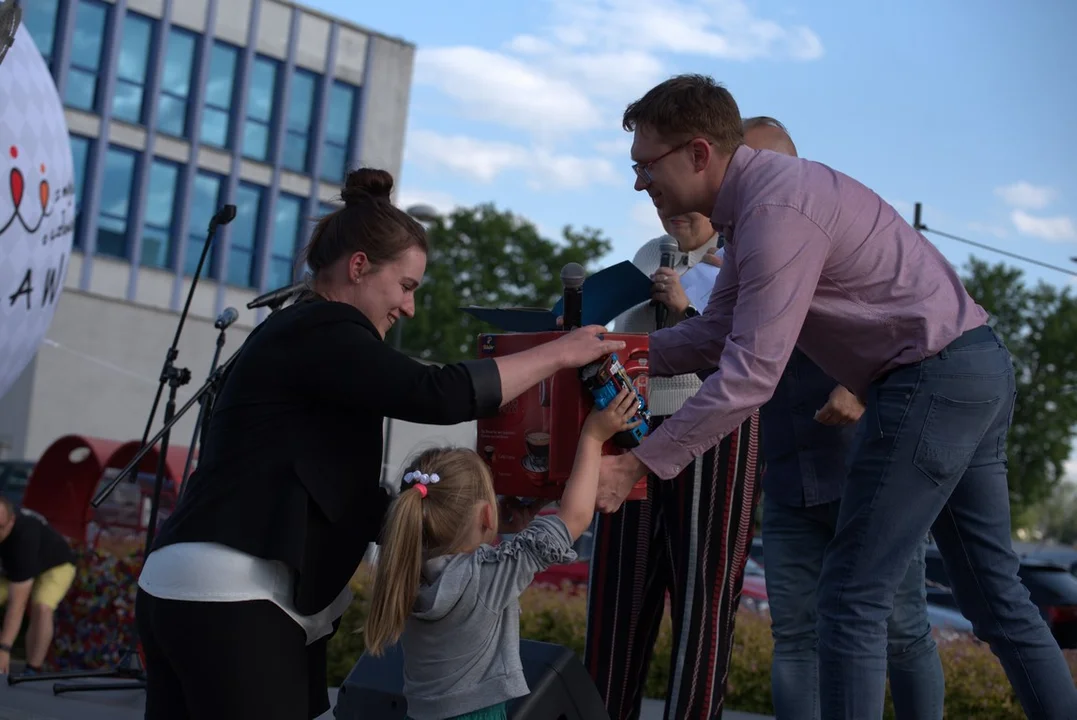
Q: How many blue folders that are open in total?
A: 1